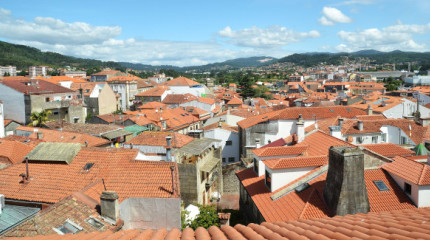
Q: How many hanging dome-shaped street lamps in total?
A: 0